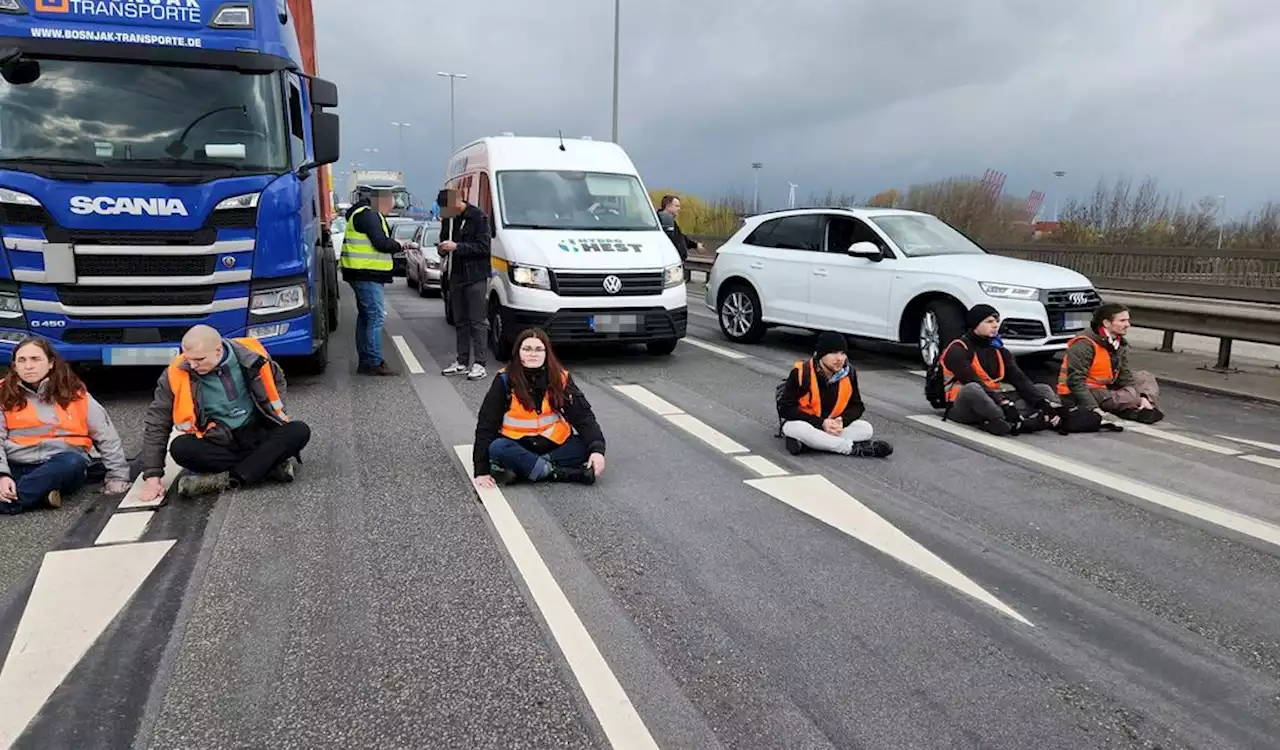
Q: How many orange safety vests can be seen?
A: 6